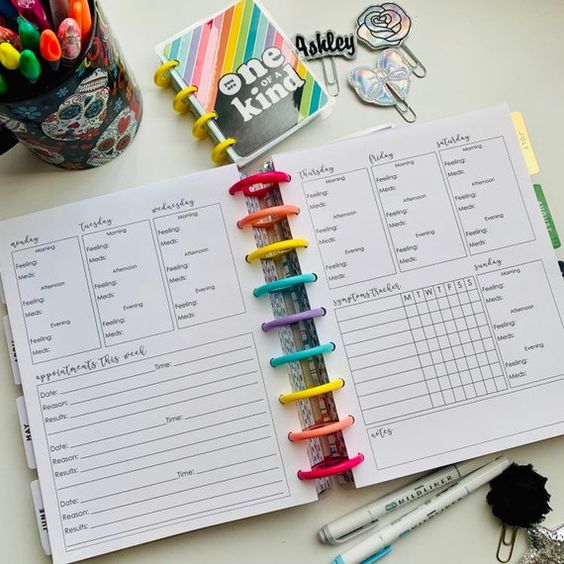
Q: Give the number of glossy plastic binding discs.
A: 13